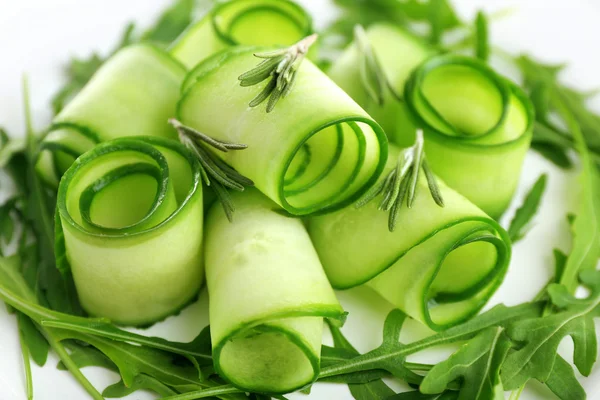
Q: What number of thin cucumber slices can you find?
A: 8